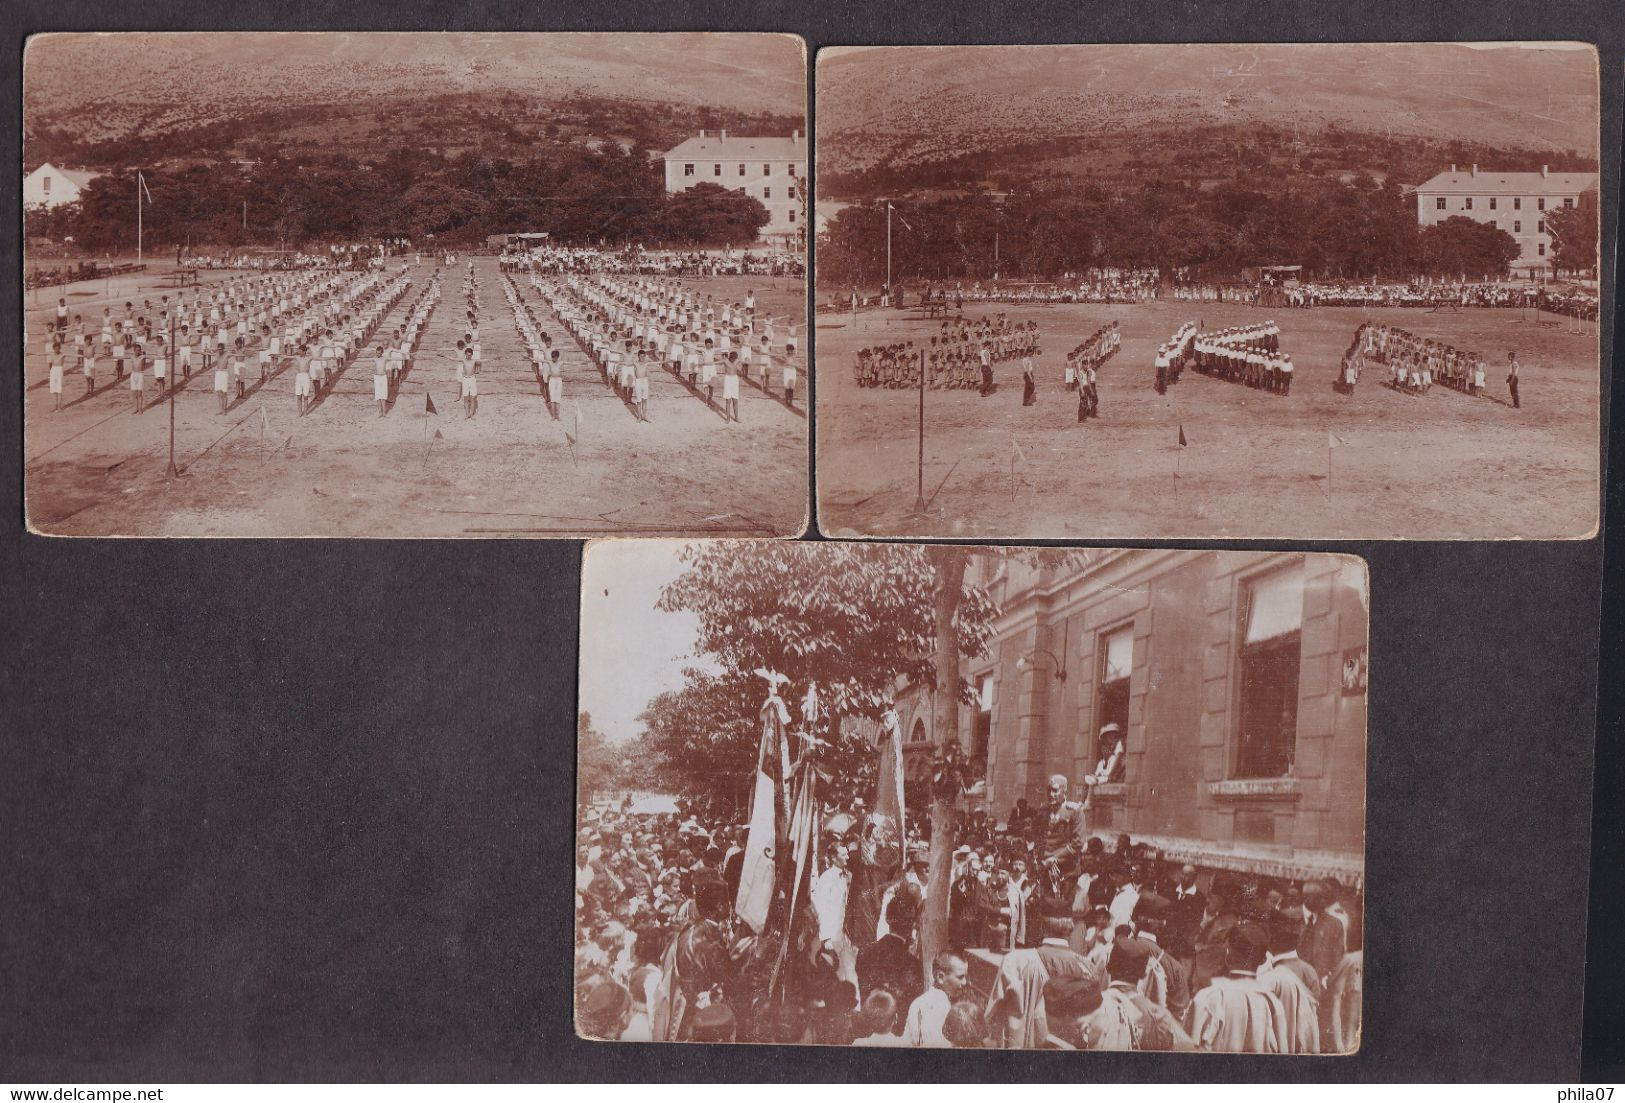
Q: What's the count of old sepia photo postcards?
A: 3